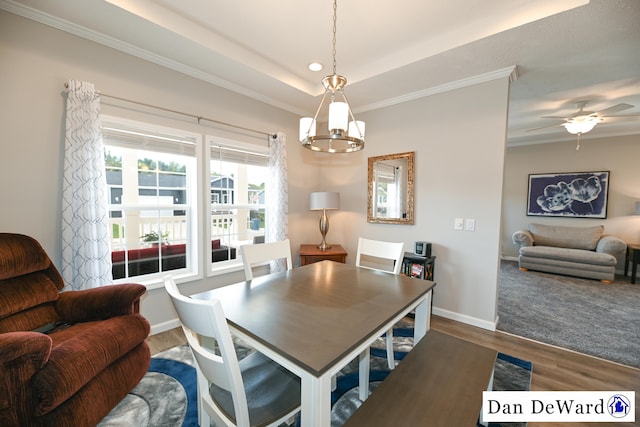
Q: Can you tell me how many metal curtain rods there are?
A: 1